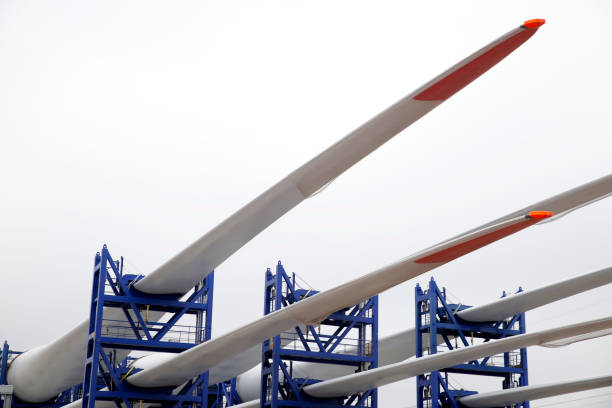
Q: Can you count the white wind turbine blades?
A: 6